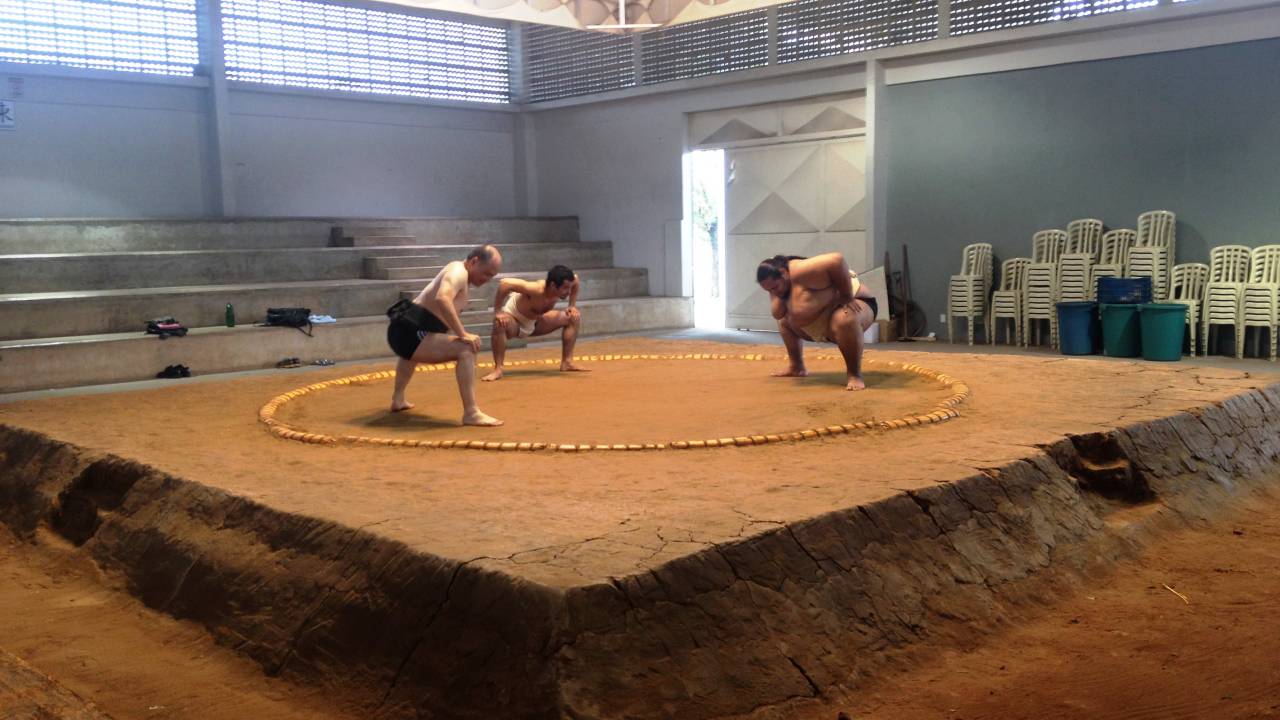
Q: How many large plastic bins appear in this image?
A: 3